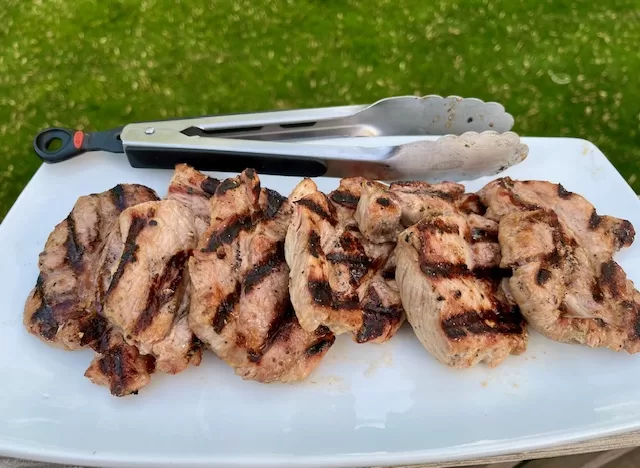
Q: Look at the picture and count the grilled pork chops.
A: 6